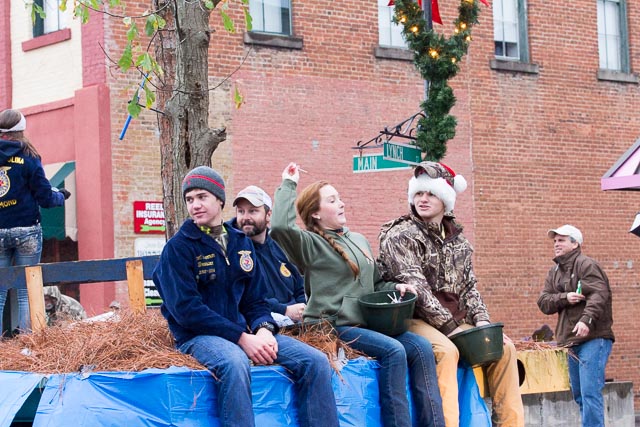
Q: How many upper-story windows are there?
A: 5